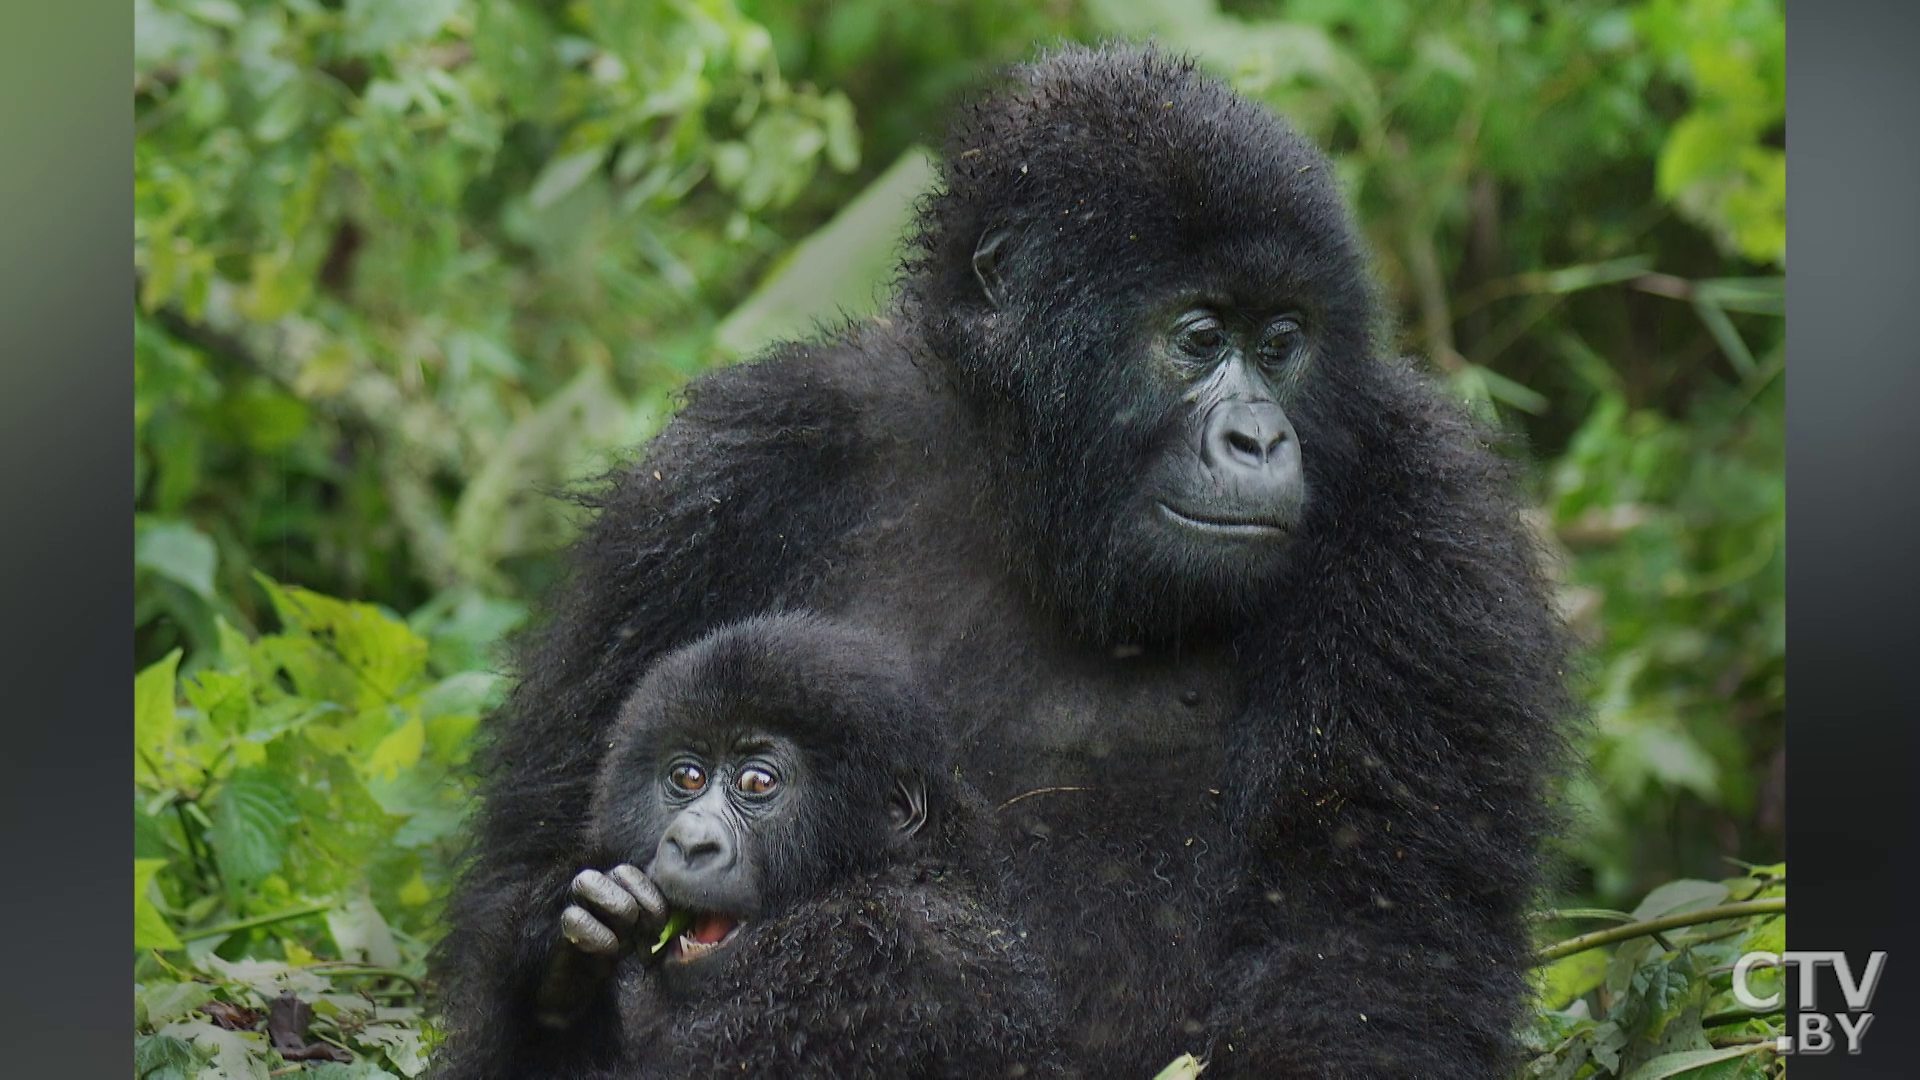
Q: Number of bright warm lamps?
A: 0